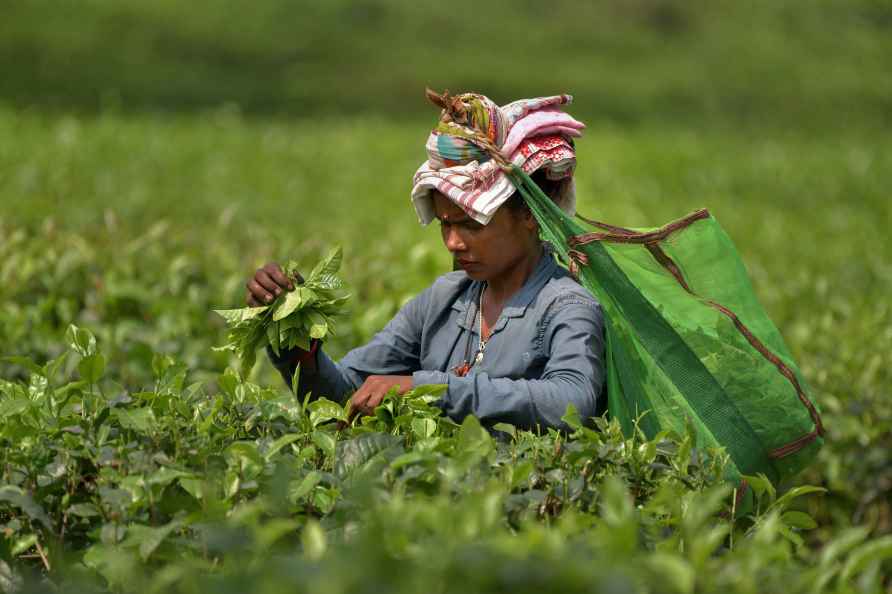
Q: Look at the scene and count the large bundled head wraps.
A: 1